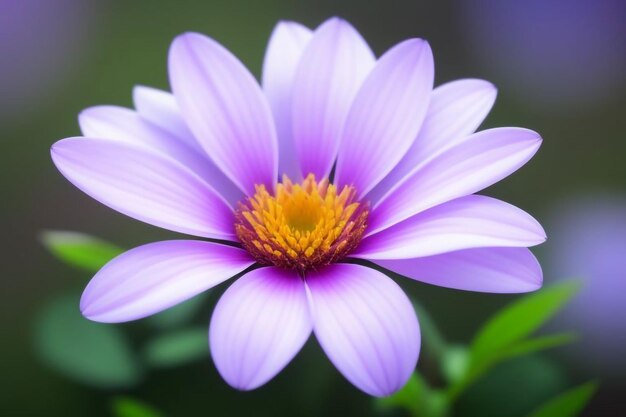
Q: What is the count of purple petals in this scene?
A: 14